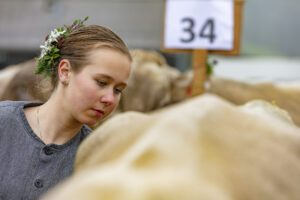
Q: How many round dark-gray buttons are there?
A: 2